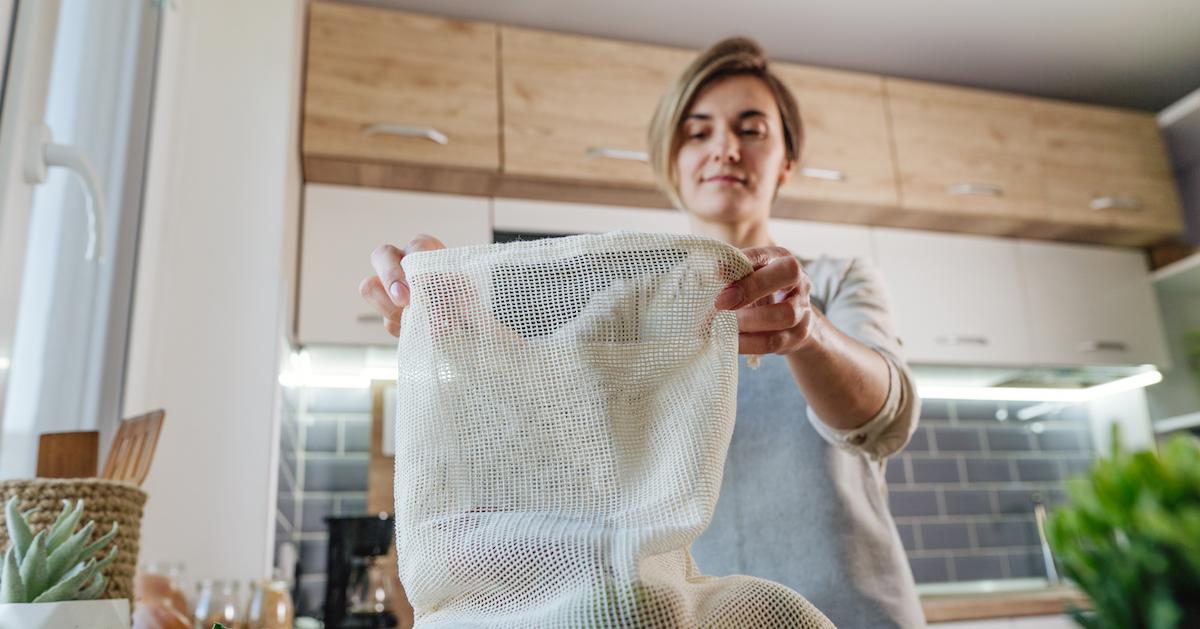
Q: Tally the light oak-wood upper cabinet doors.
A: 5